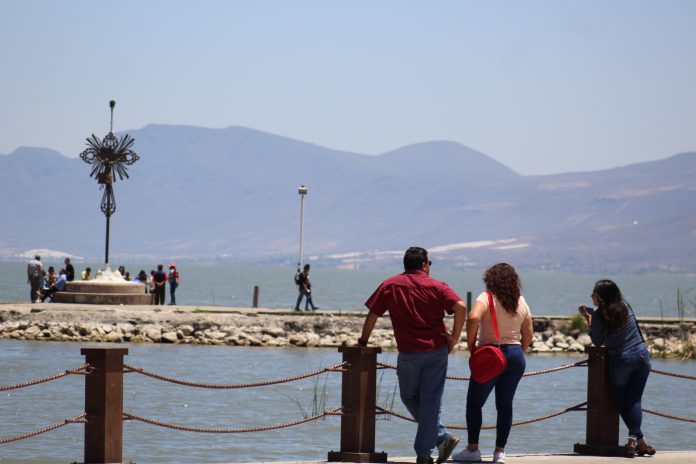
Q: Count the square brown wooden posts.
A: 3